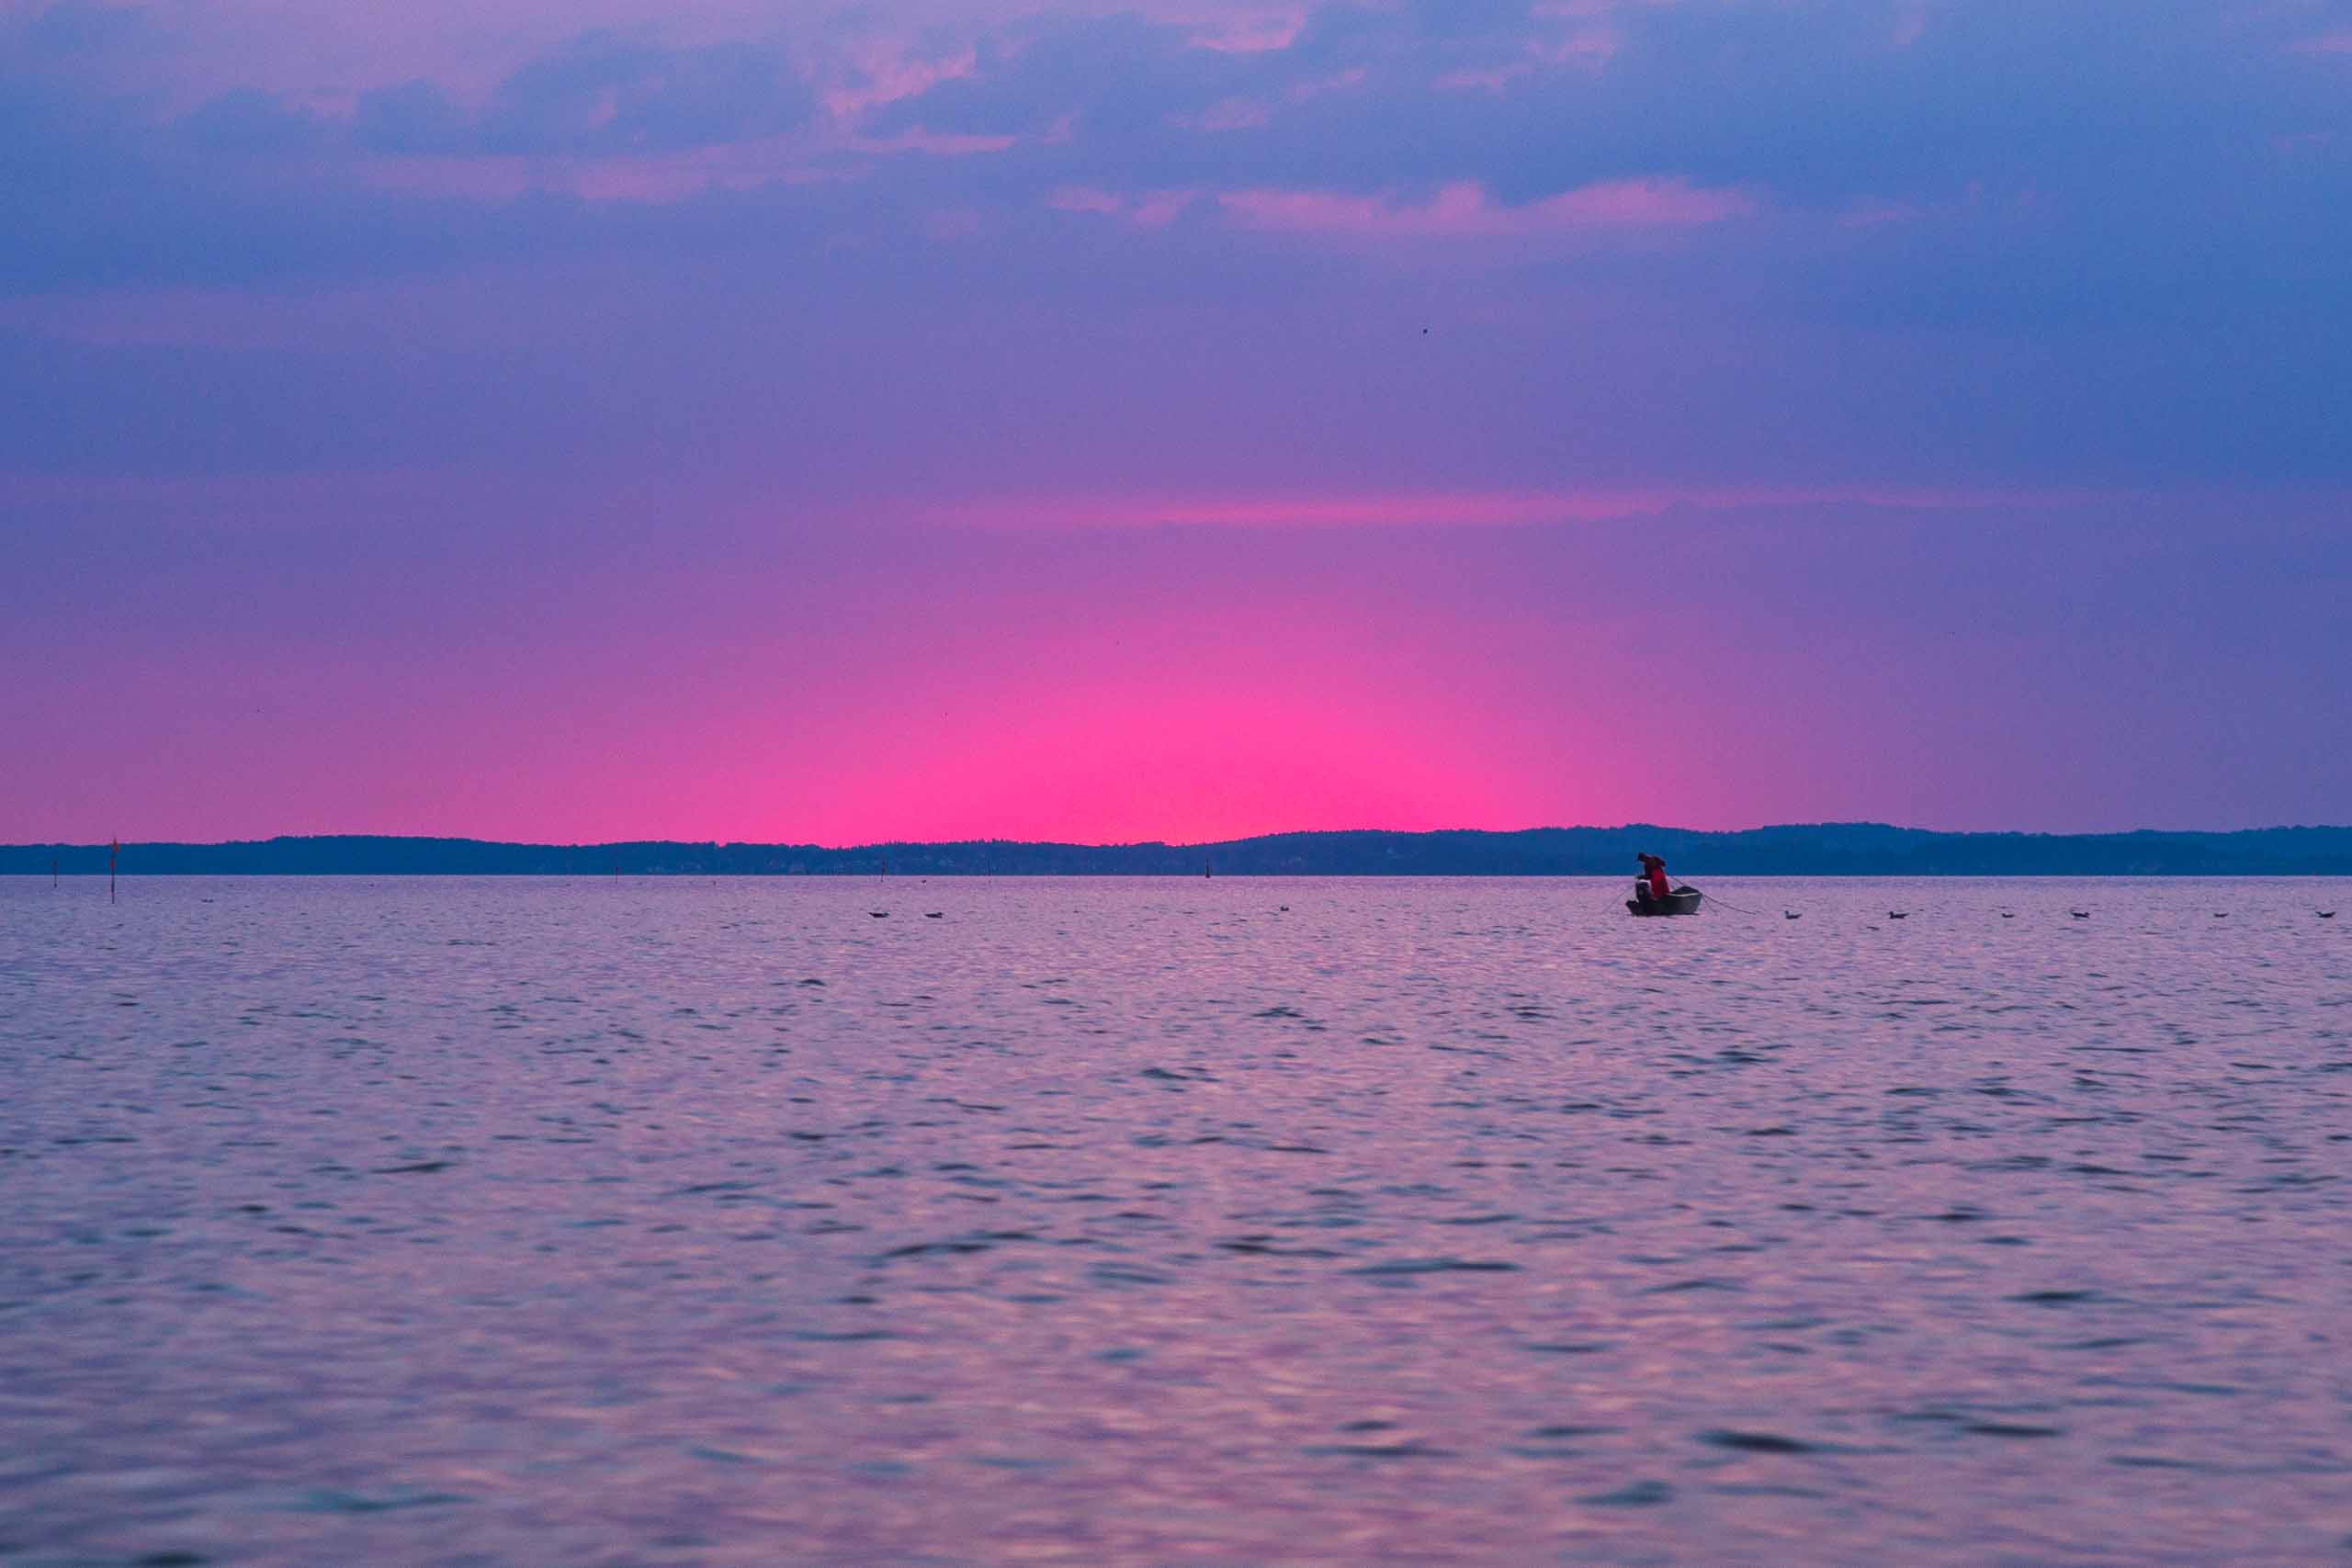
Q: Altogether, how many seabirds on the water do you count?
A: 9